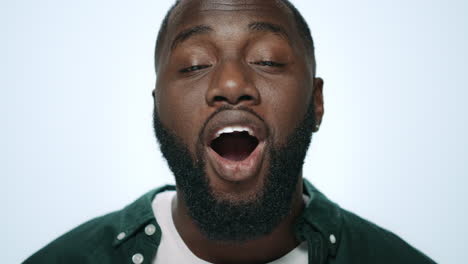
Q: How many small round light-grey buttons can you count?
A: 4